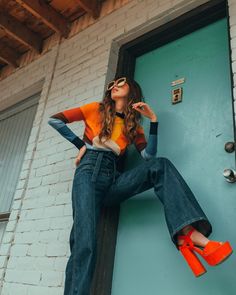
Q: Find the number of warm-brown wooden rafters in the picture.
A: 4